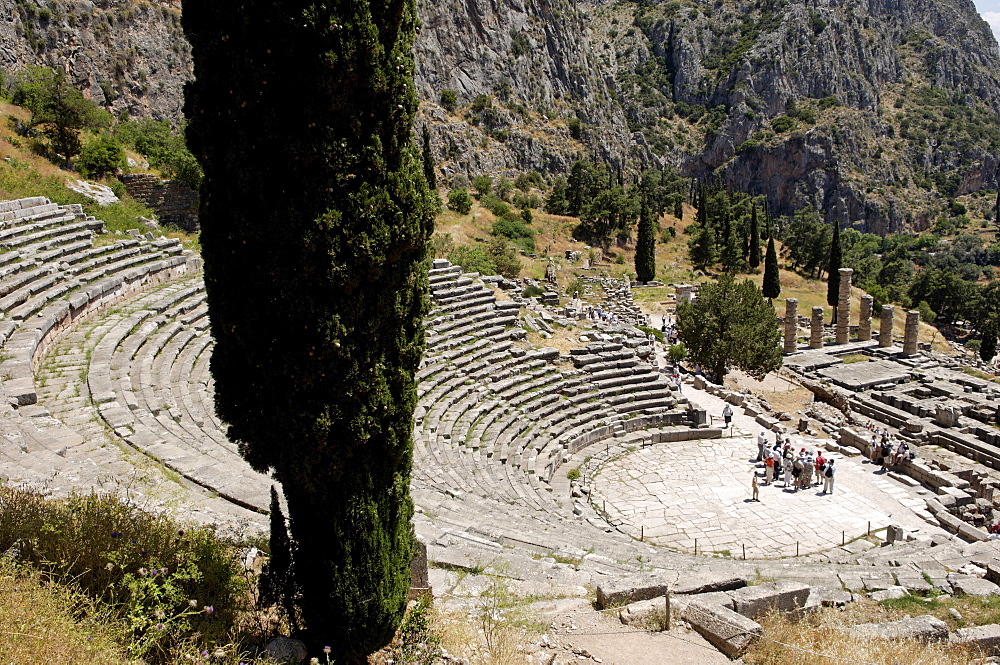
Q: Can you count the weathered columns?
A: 6